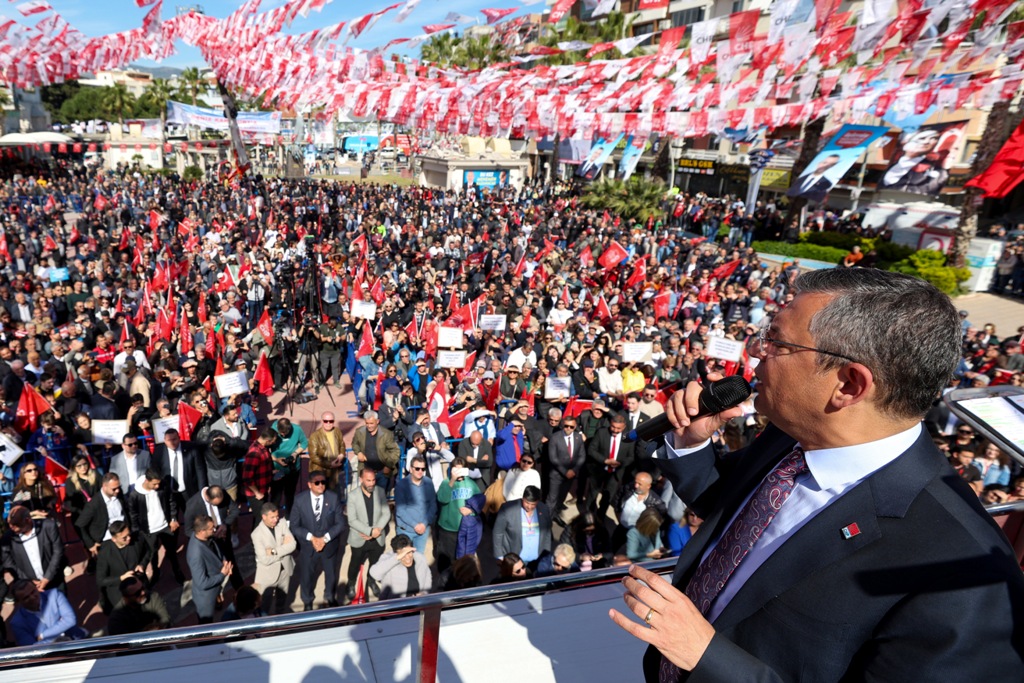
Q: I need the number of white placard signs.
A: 11